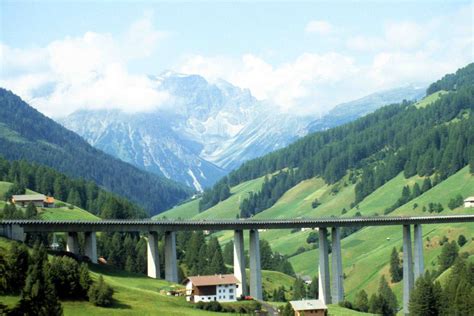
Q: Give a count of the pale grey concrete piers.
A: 10